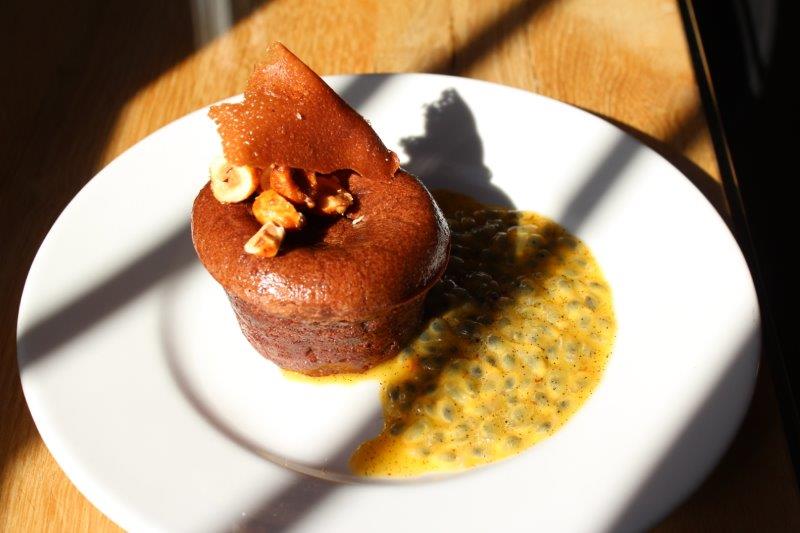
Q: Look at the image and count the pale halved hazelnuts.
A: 2